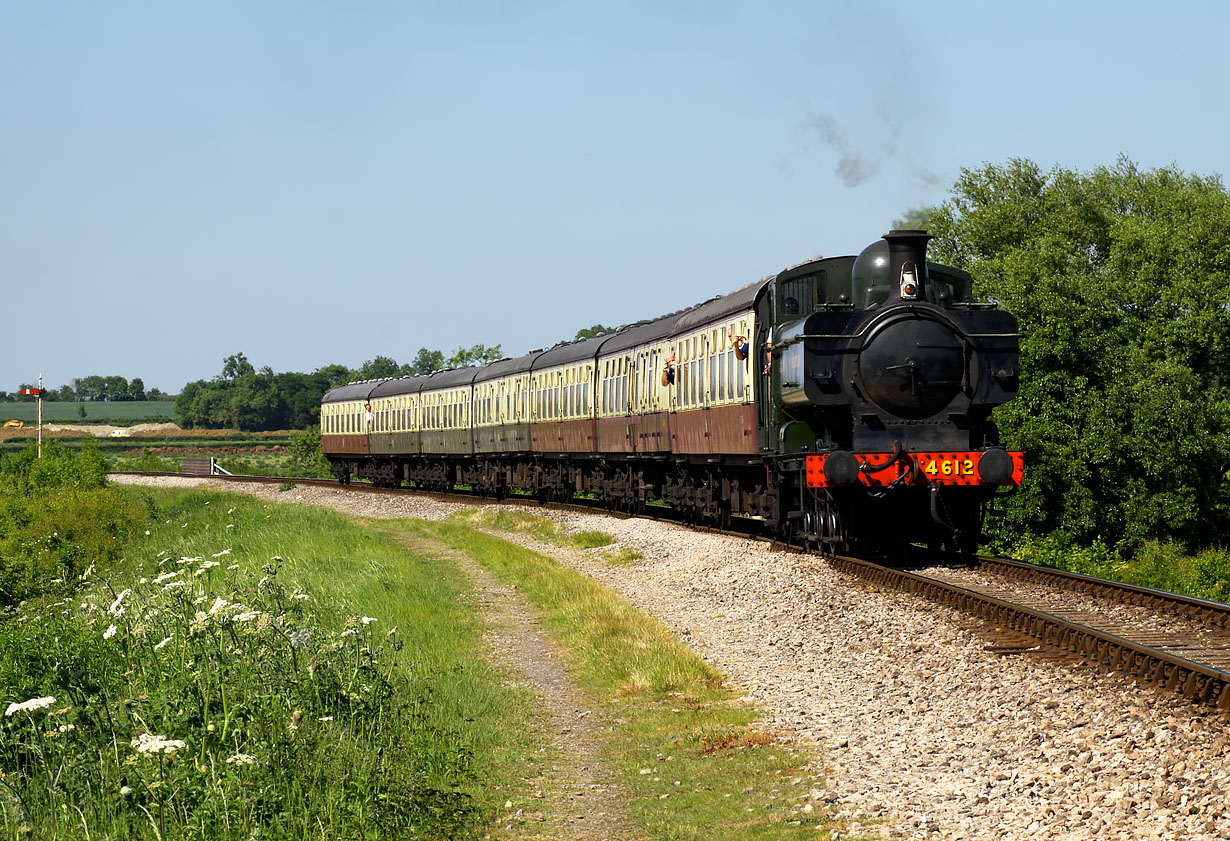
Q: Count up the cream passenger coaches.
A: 7